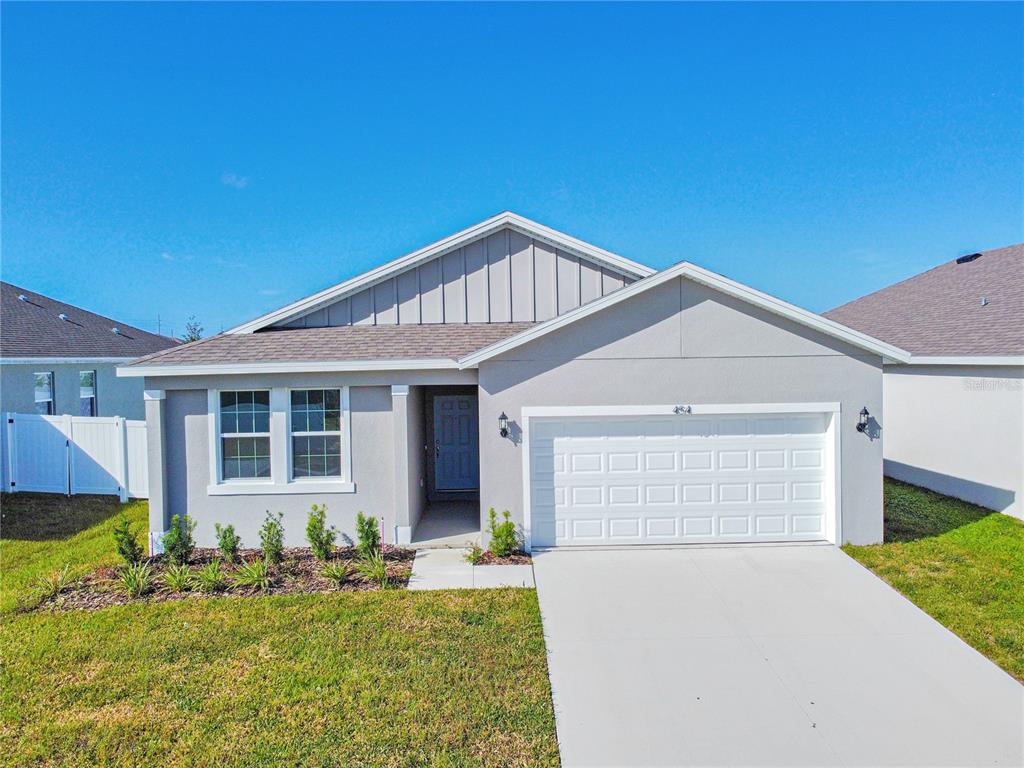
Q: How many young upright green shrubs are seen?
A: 7